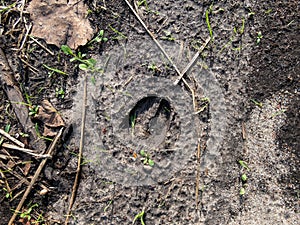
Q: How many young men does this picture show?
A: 0